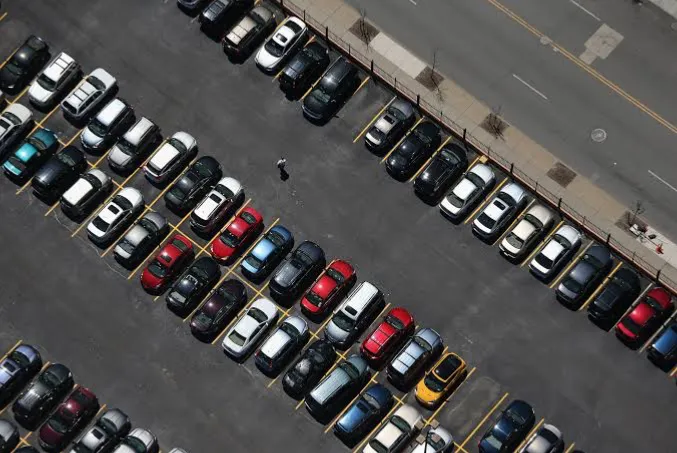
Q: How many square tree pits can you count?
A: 5